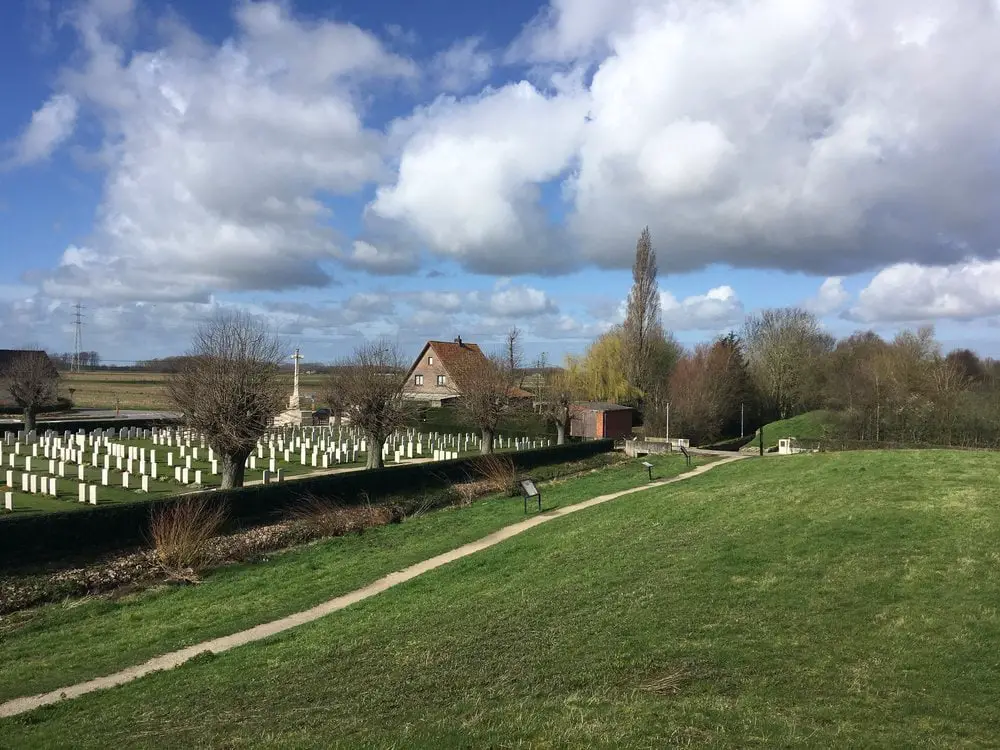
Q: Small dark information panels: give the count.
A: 3